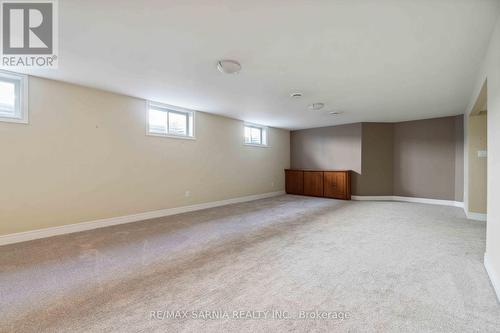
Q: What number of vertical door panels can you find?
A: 3